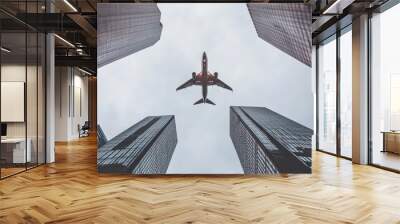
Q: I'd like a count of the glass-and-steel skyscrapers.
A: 4